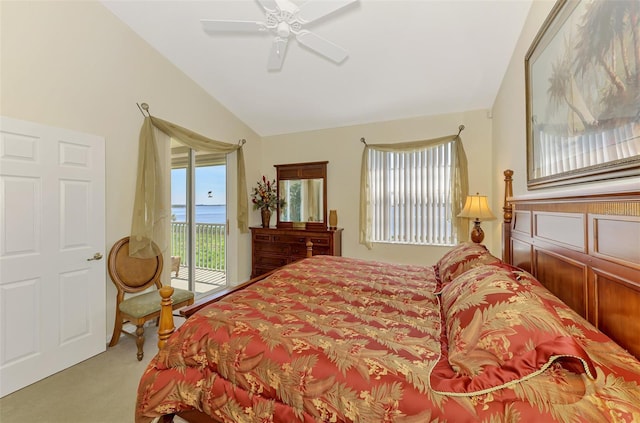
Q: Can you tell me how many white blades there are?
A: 5